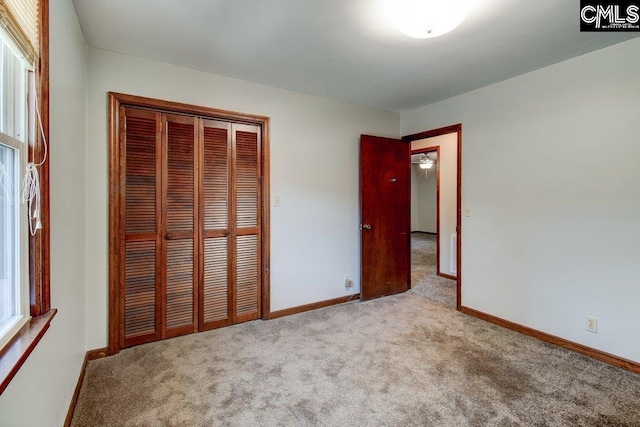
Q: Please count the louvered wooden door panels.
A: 4